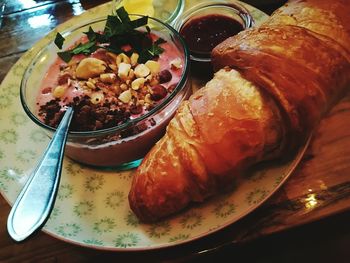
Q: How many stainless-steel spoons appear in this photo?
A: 1